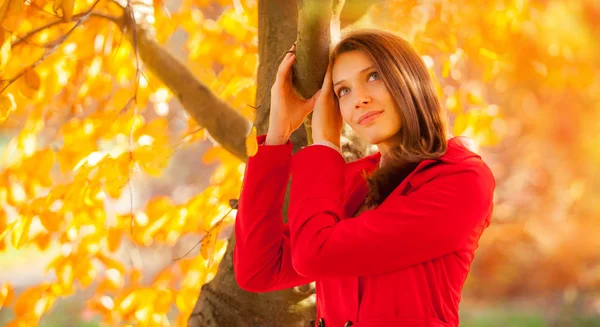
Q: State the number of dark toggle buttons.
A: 2